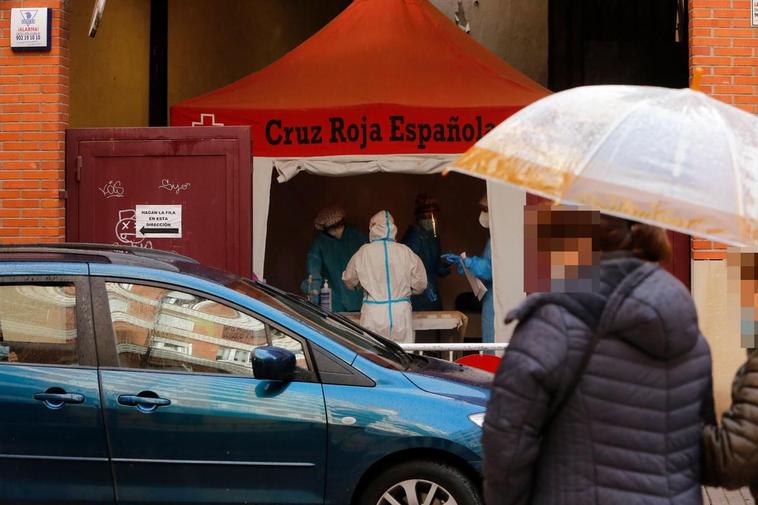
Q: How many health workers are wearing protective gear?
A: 4